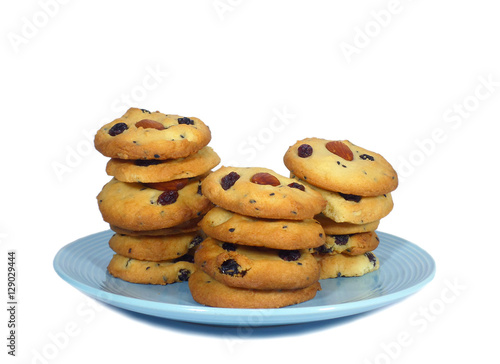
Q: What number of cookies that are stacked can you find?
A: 15